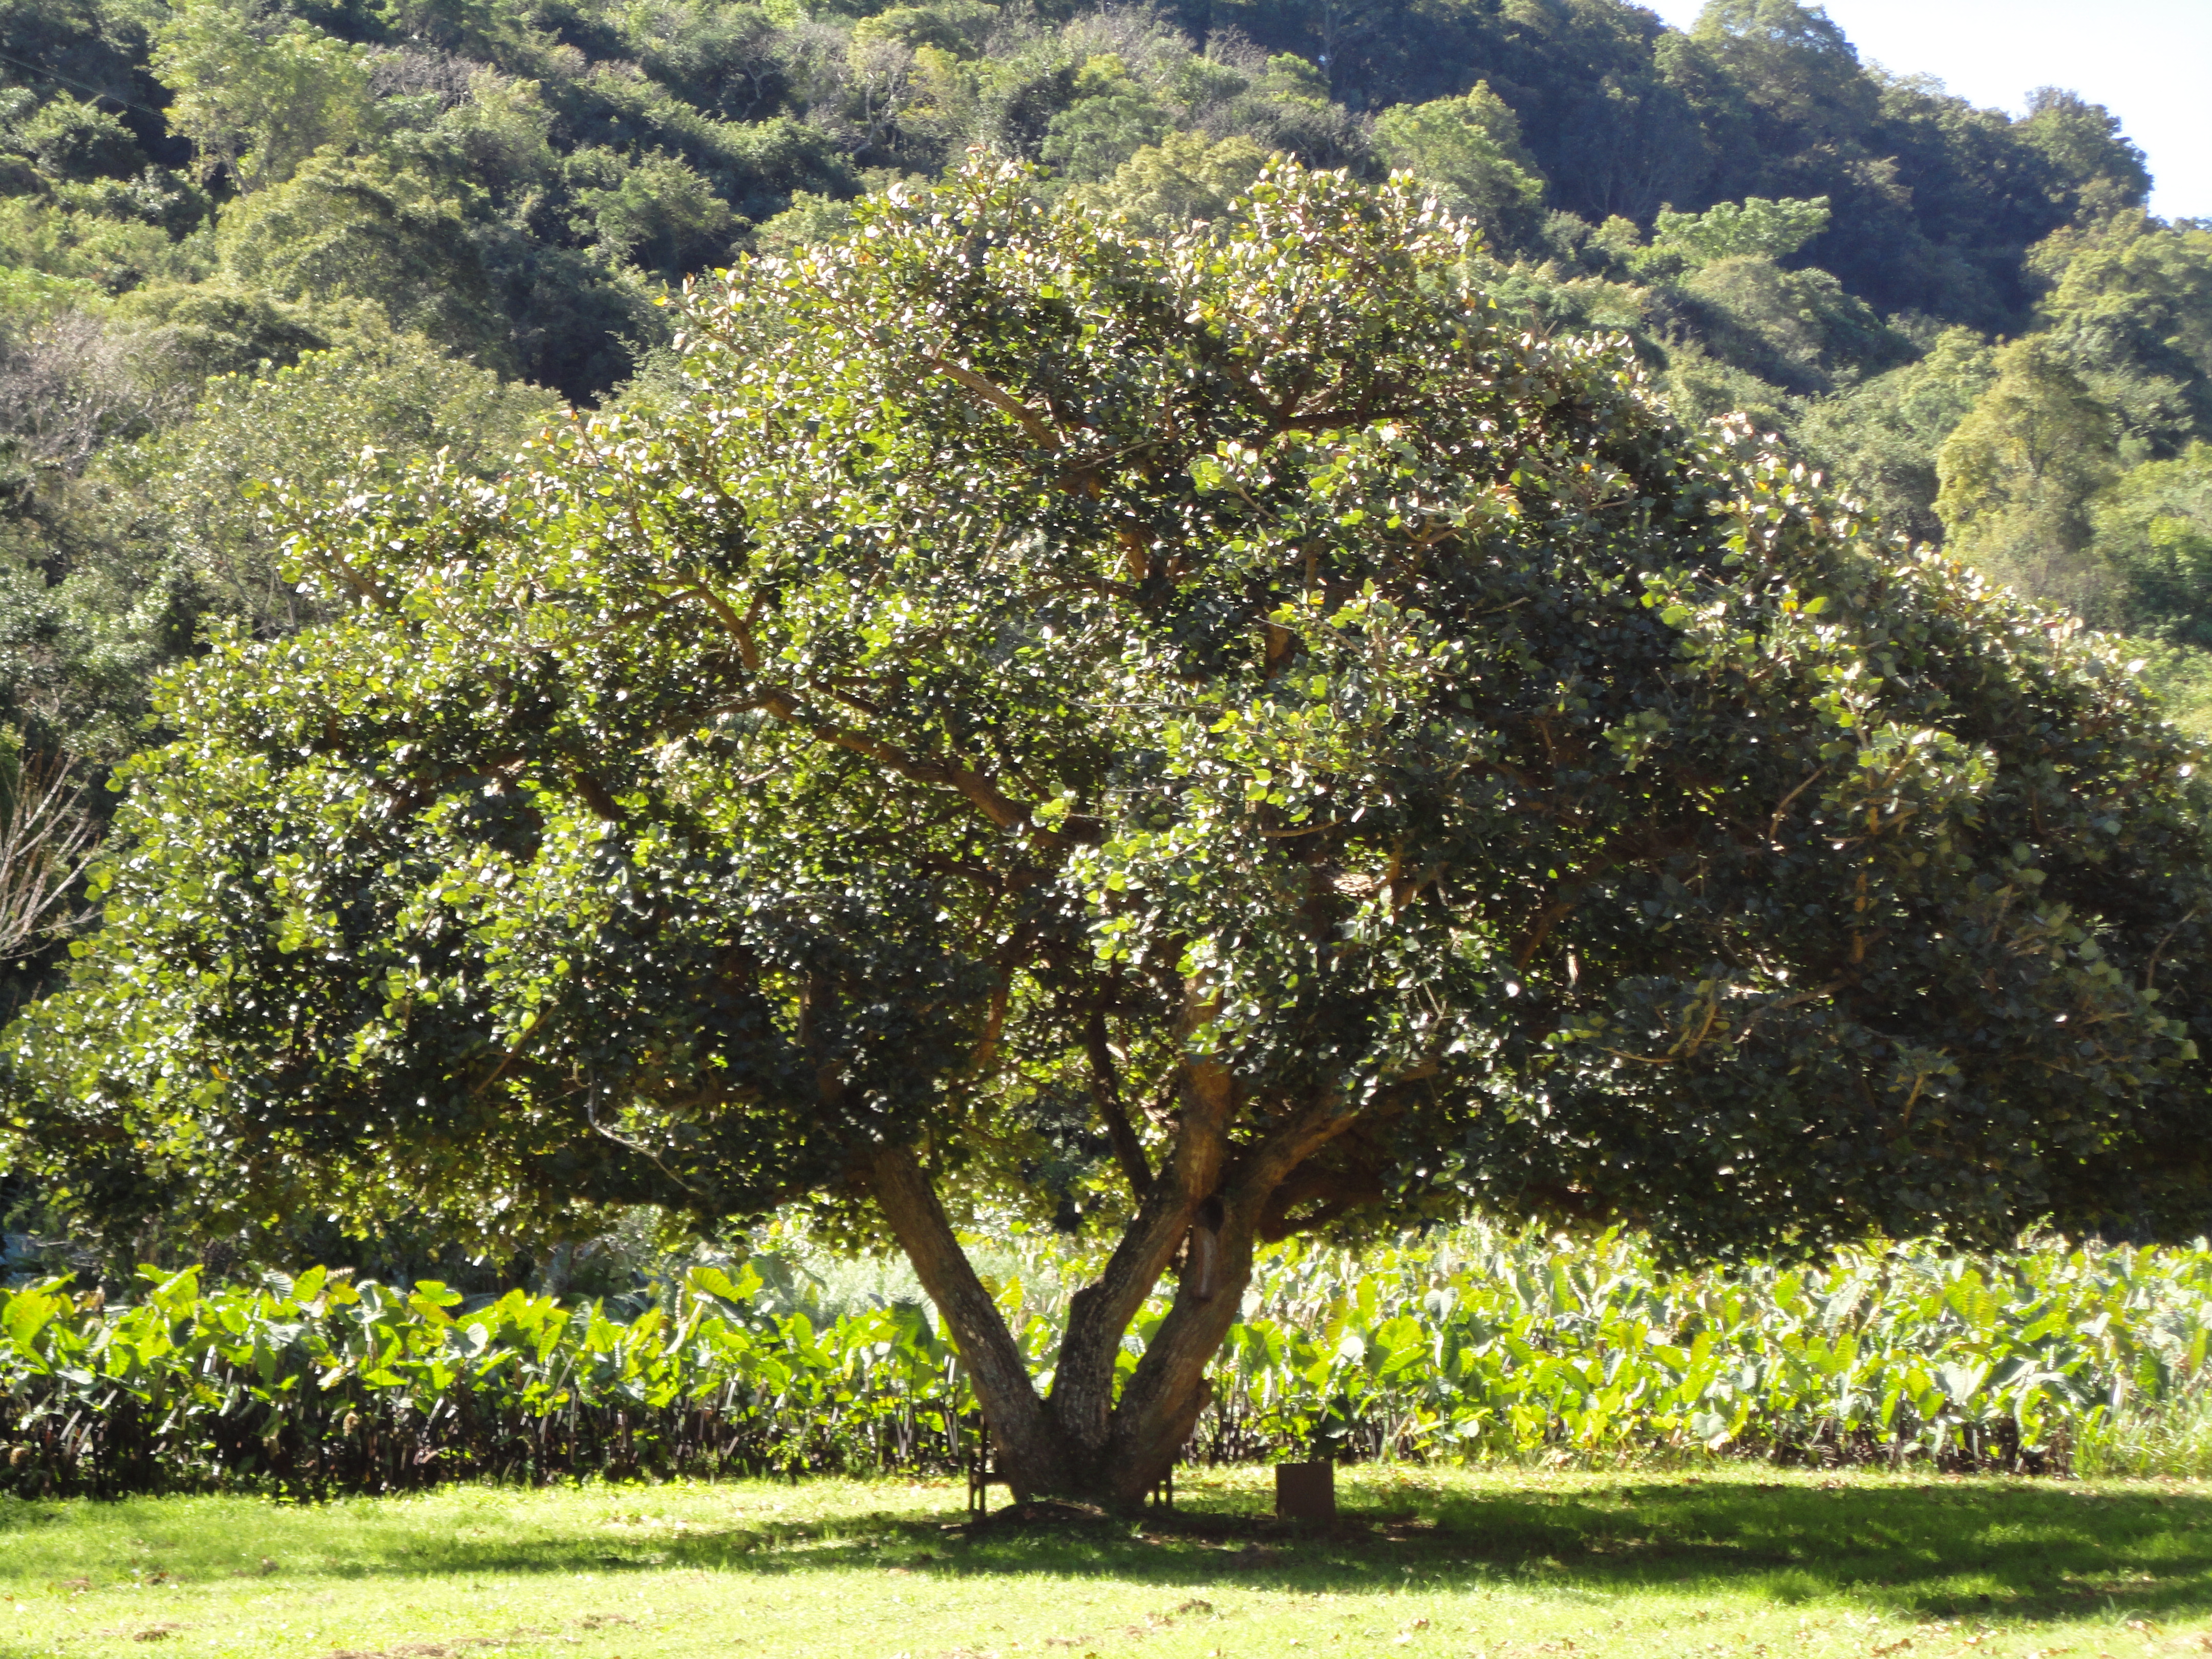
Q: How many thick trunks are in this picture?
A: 3